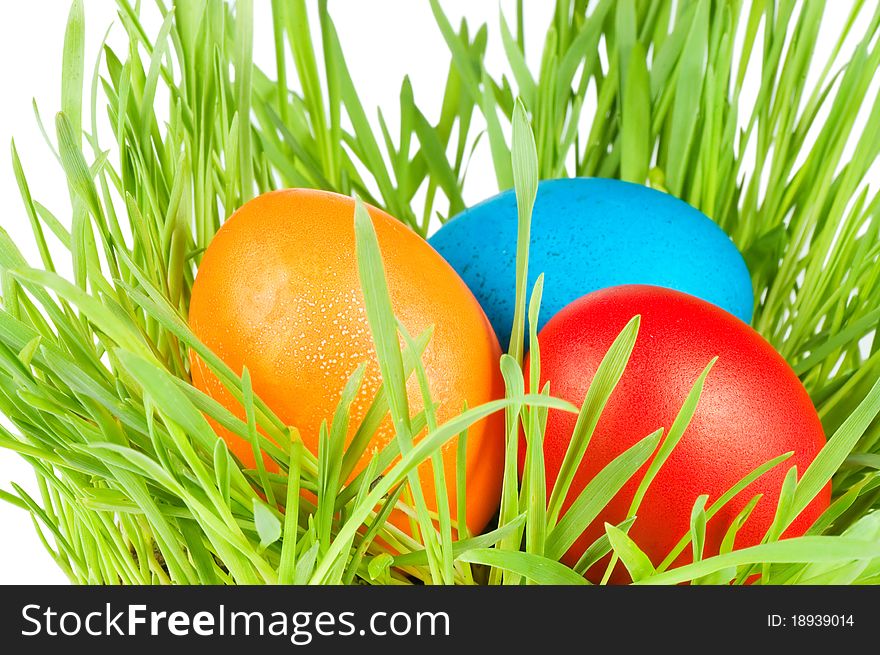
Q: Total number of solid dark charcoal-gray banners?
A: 1